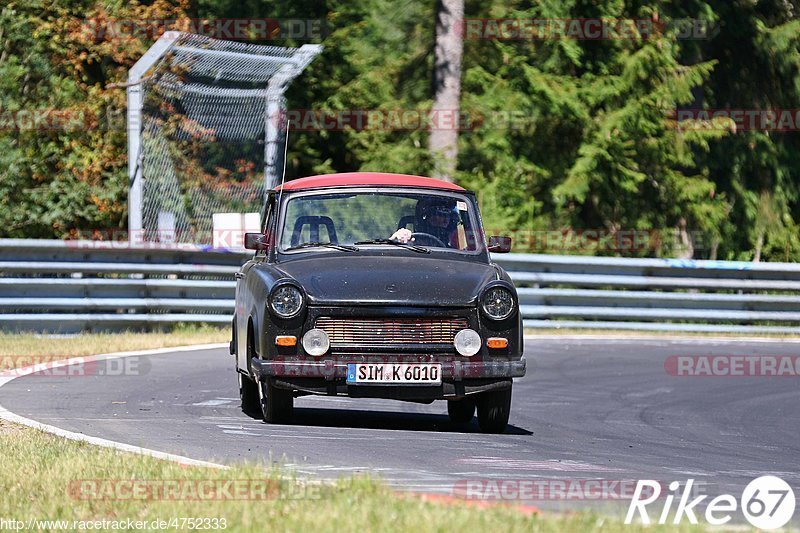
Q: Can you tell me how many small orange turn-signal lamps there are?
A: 2